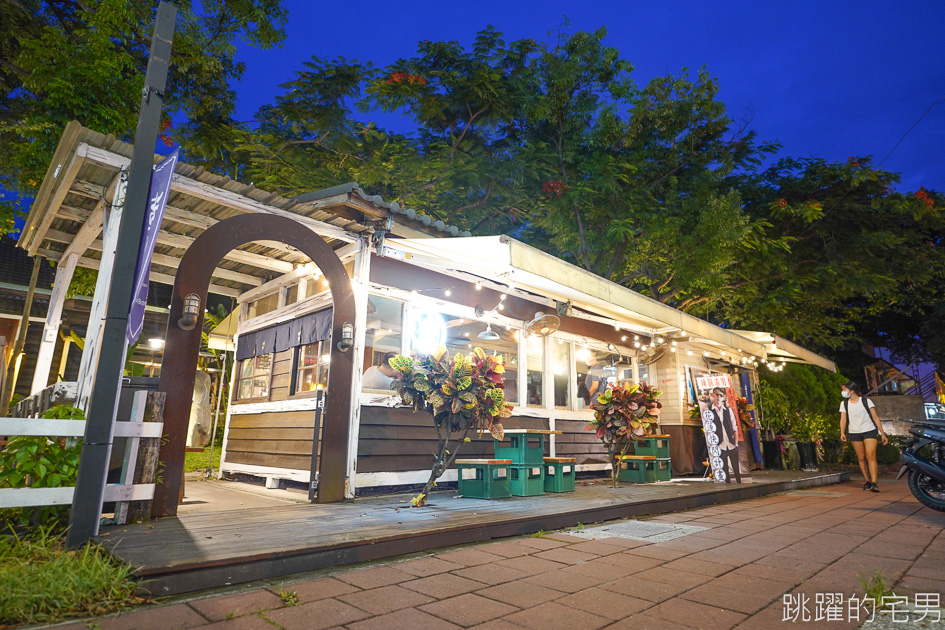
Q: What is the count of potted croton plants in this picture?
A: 2